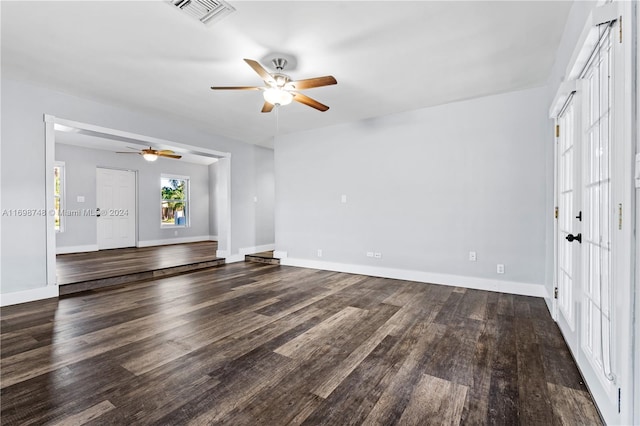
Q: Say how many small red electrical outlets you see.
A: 0